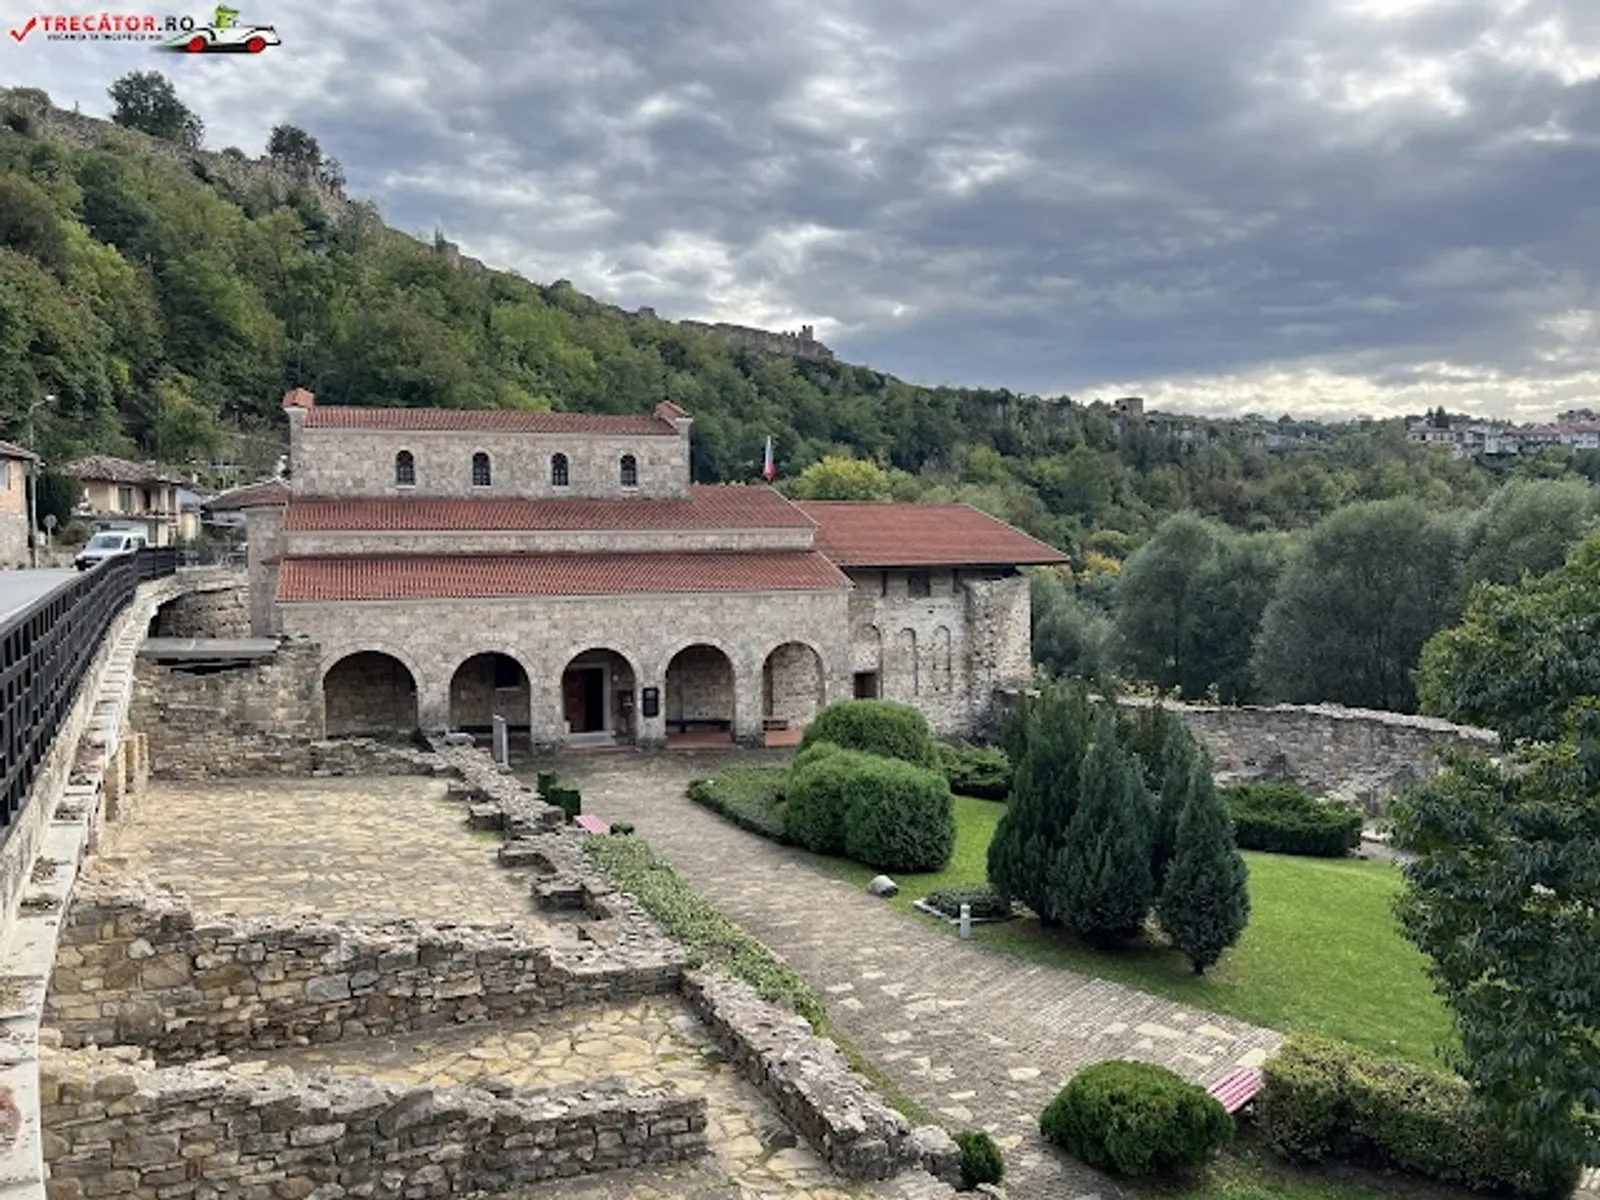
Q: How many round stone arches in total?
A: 5